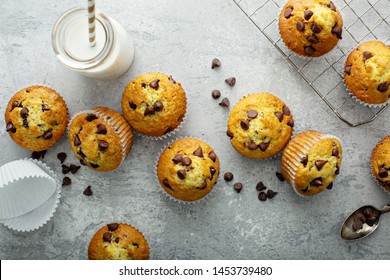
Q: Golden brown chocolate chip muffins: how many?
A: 10